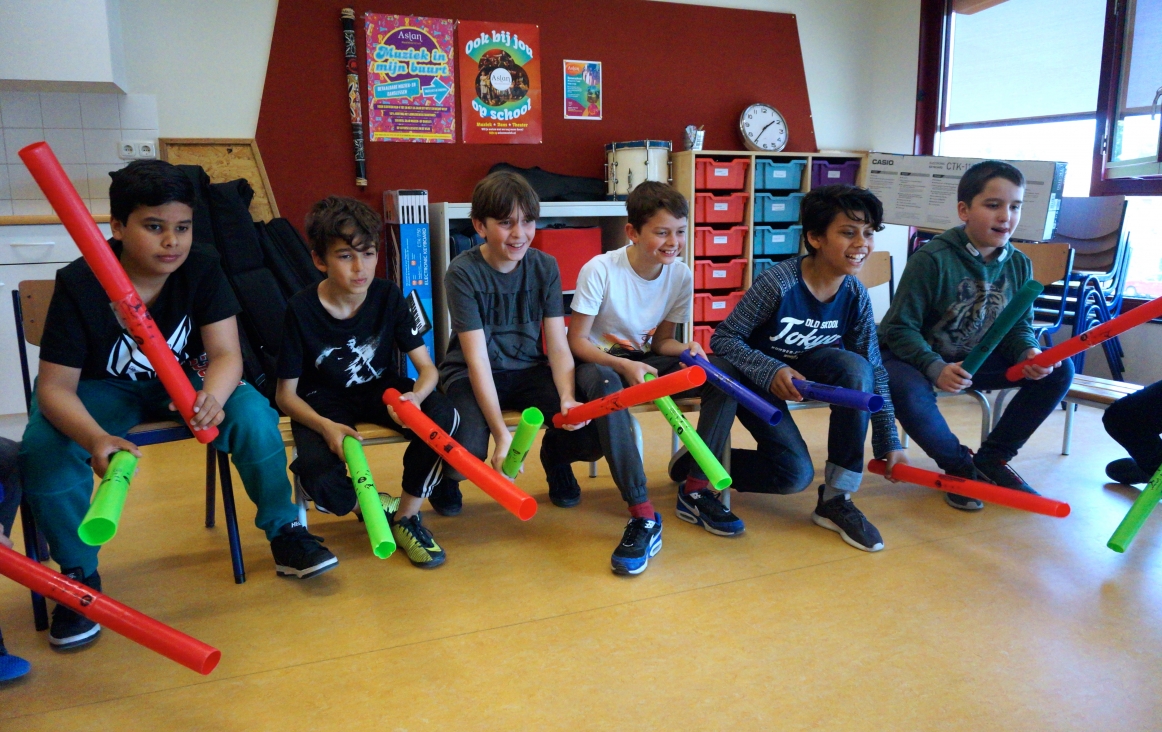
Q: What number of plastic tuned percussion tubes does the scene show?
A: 14